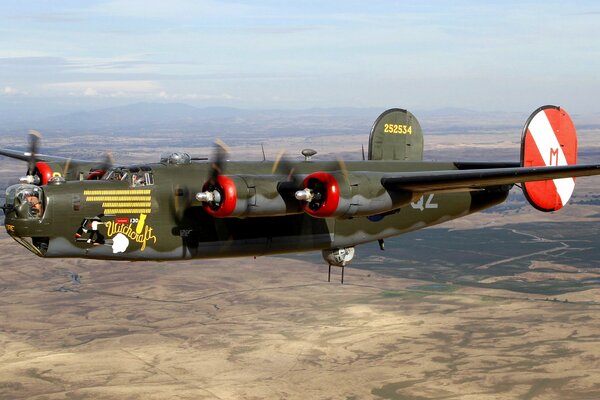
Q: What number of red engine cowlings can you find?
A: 4